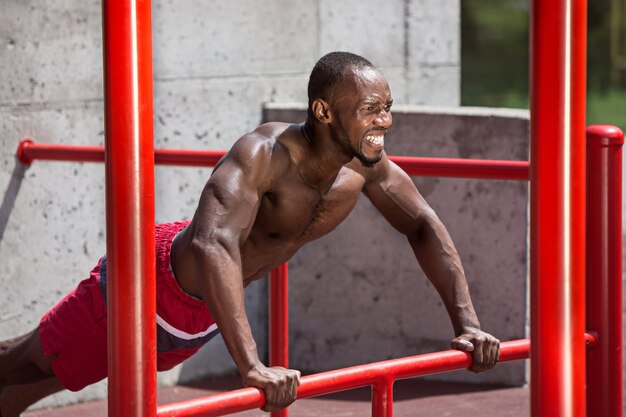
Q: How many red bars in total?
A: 7